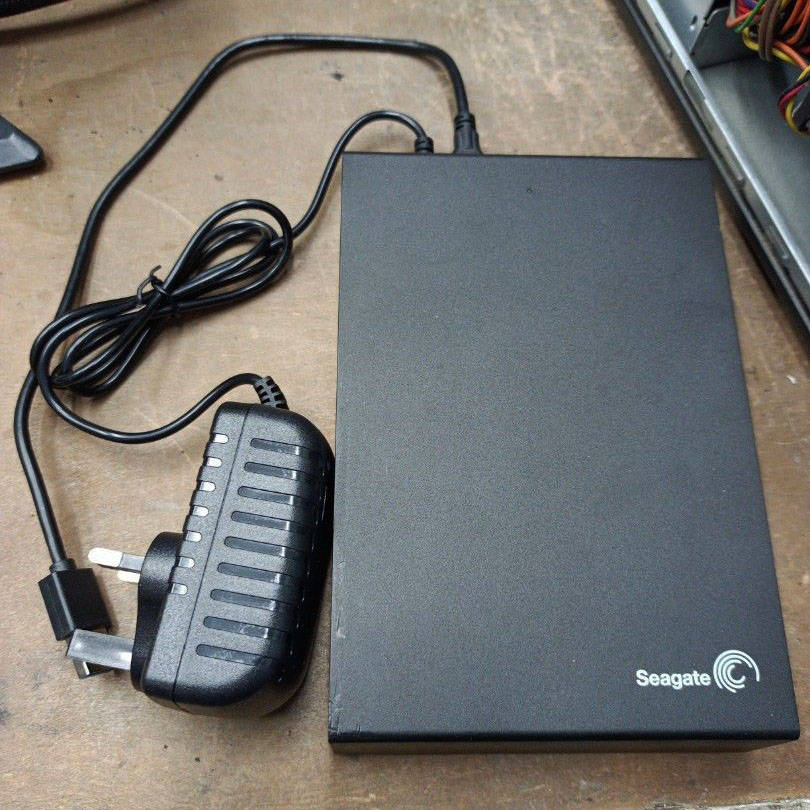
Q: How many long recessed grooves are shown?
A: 9